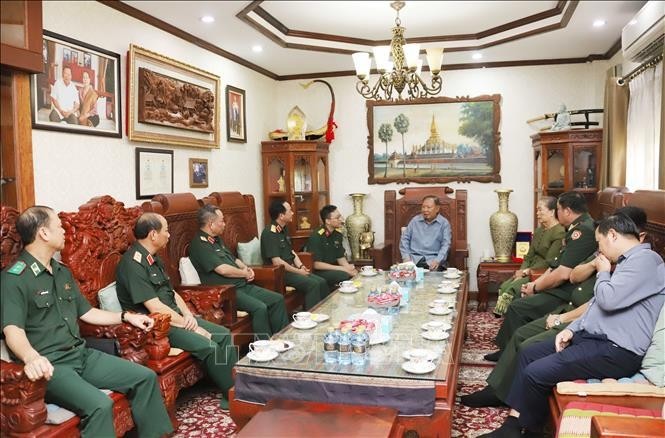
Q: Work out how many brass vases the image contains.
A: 2